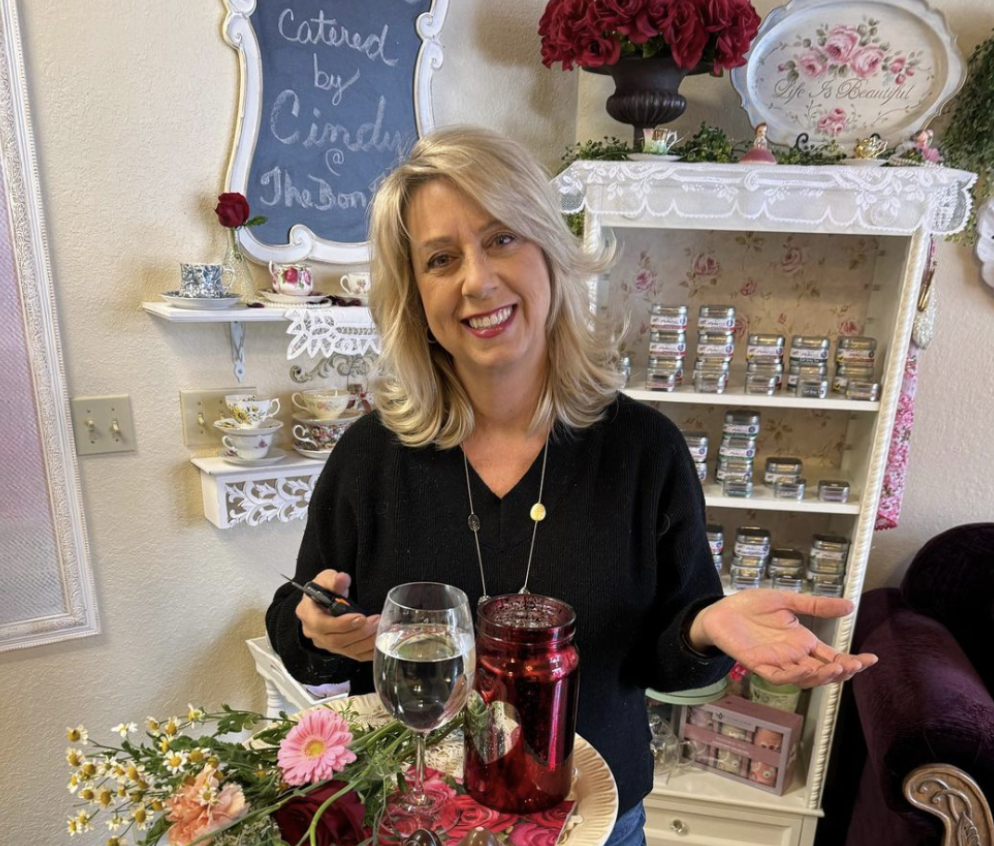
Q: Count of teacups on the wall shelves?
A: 7